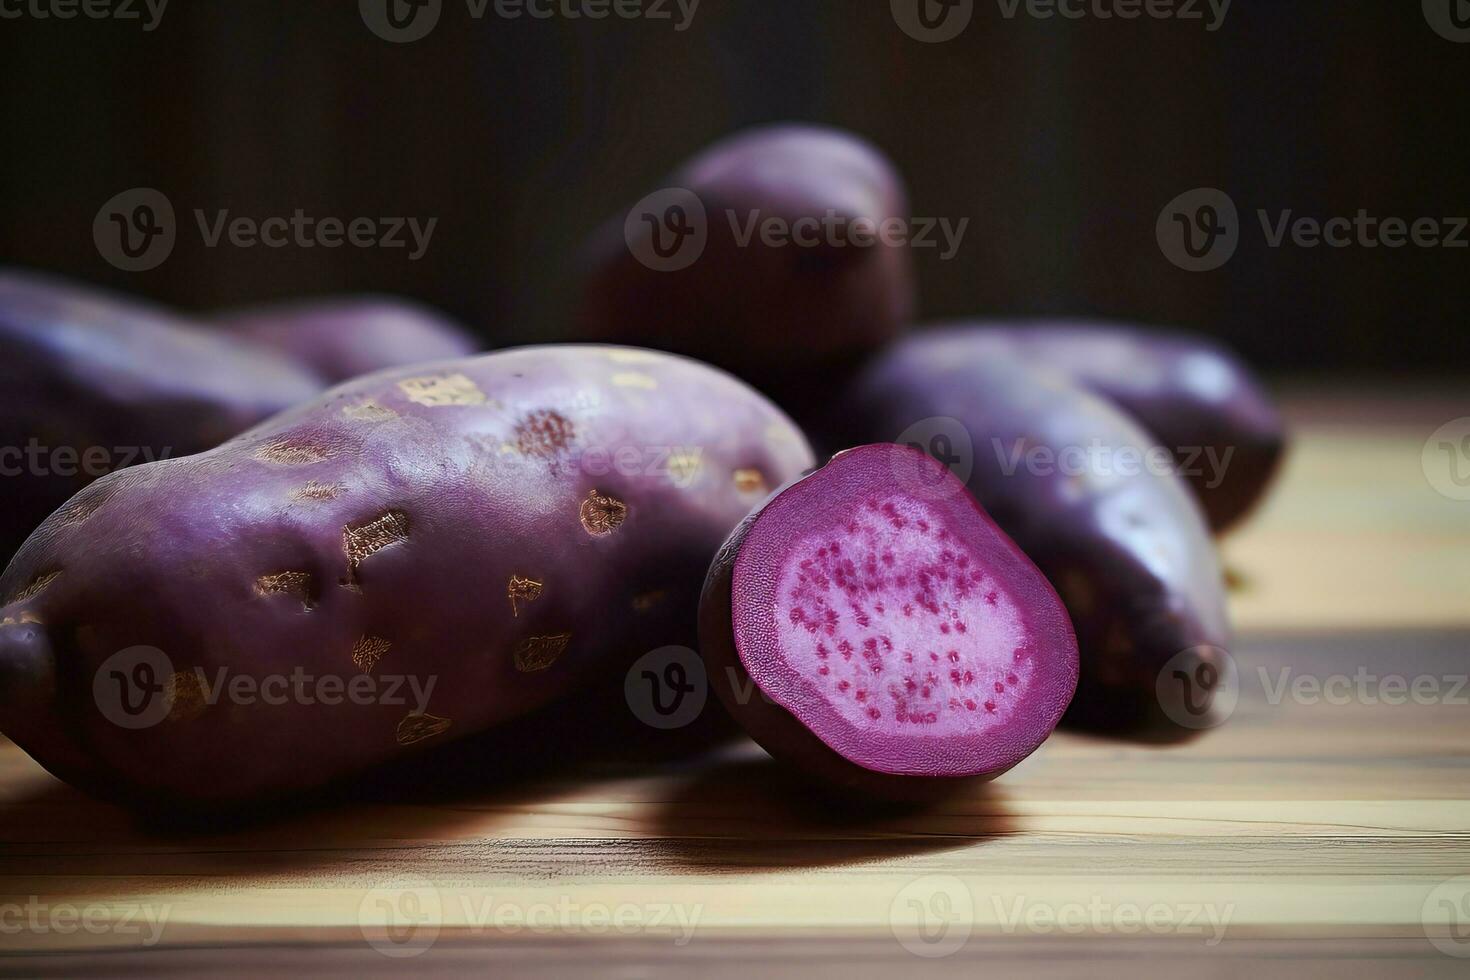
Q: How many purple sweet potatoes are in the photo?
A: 7